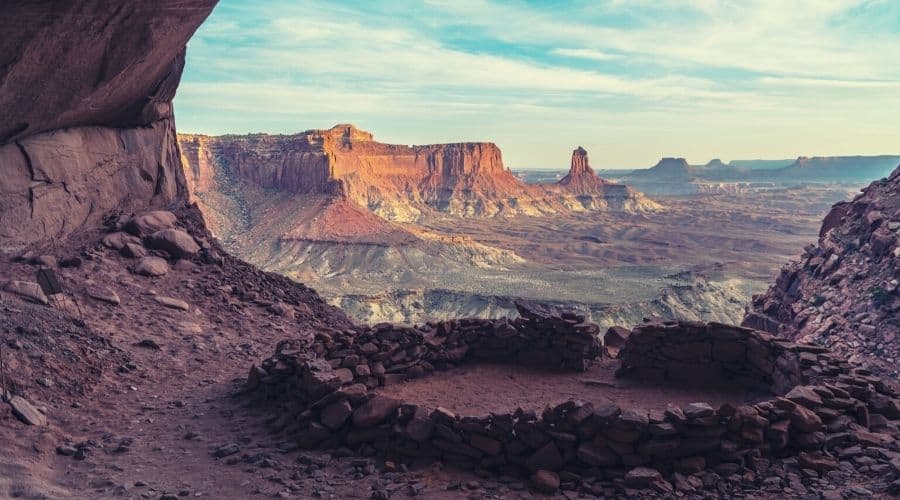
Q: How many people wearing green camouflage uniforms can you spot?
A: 0